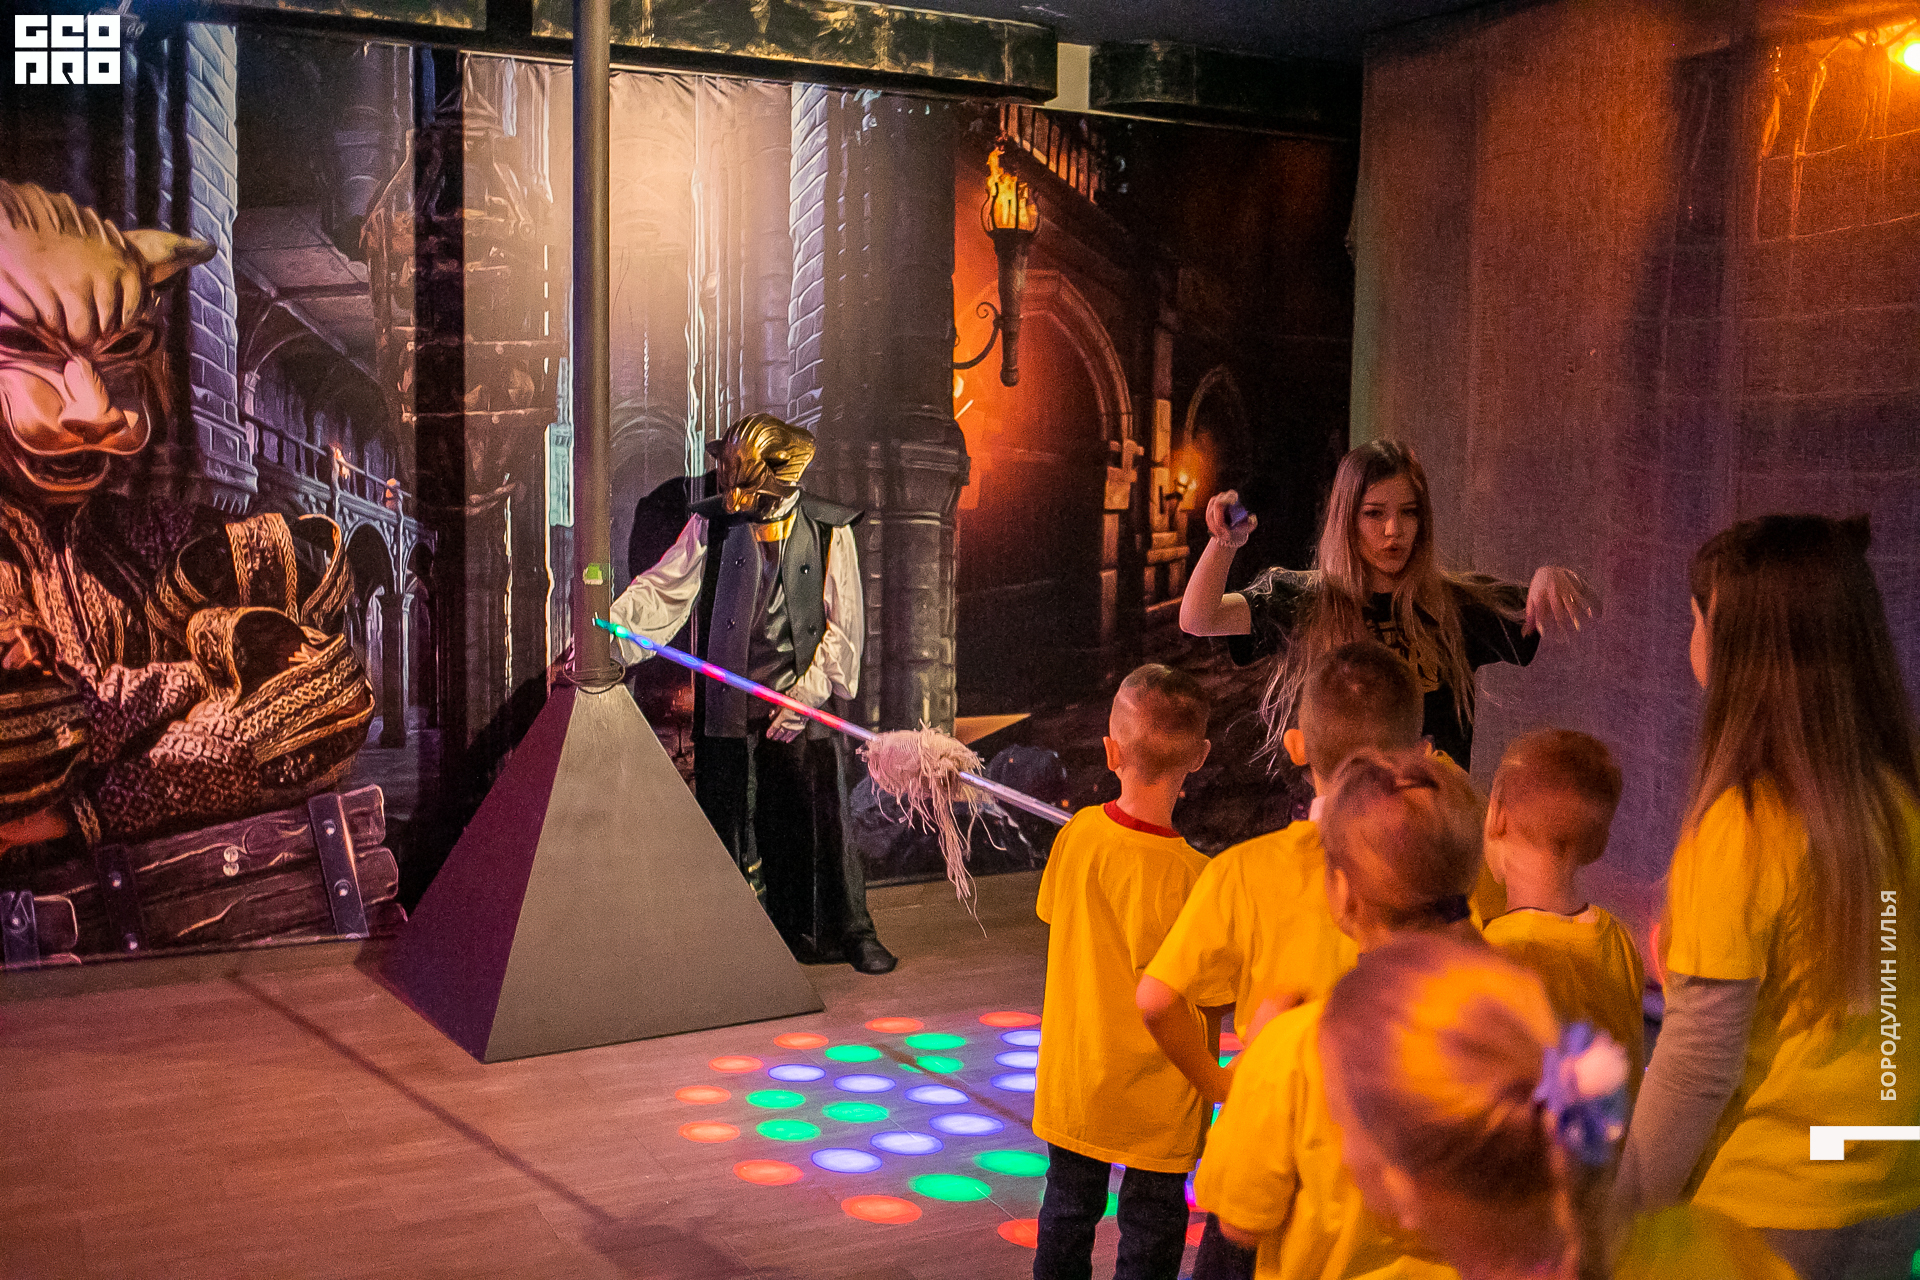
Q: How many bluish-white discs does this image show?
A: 9